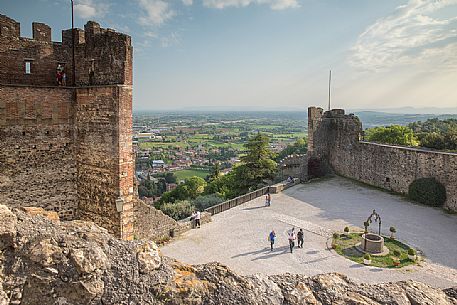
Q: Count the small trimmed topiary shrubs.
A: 6